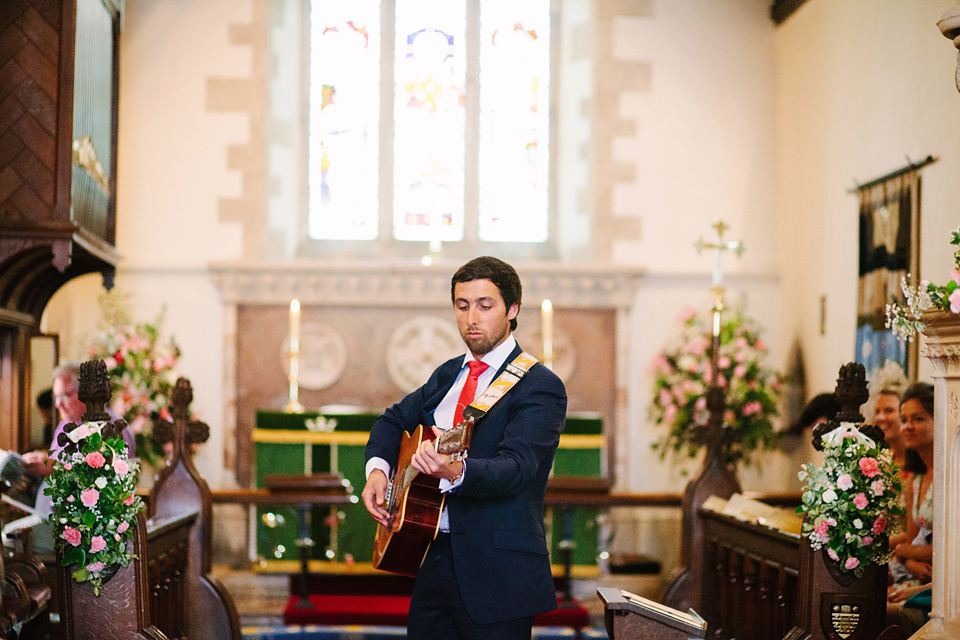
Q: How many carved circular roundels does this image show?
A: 3